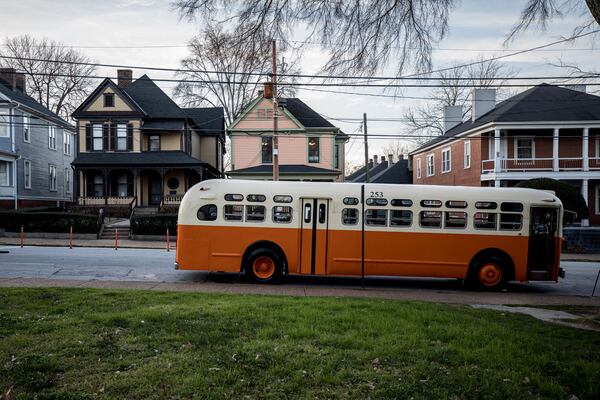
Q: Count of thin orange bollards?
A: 4